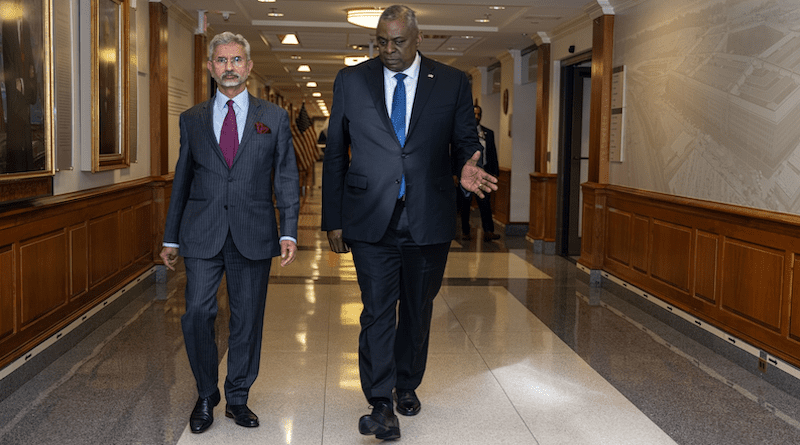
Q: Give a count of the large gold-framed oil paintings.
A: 2